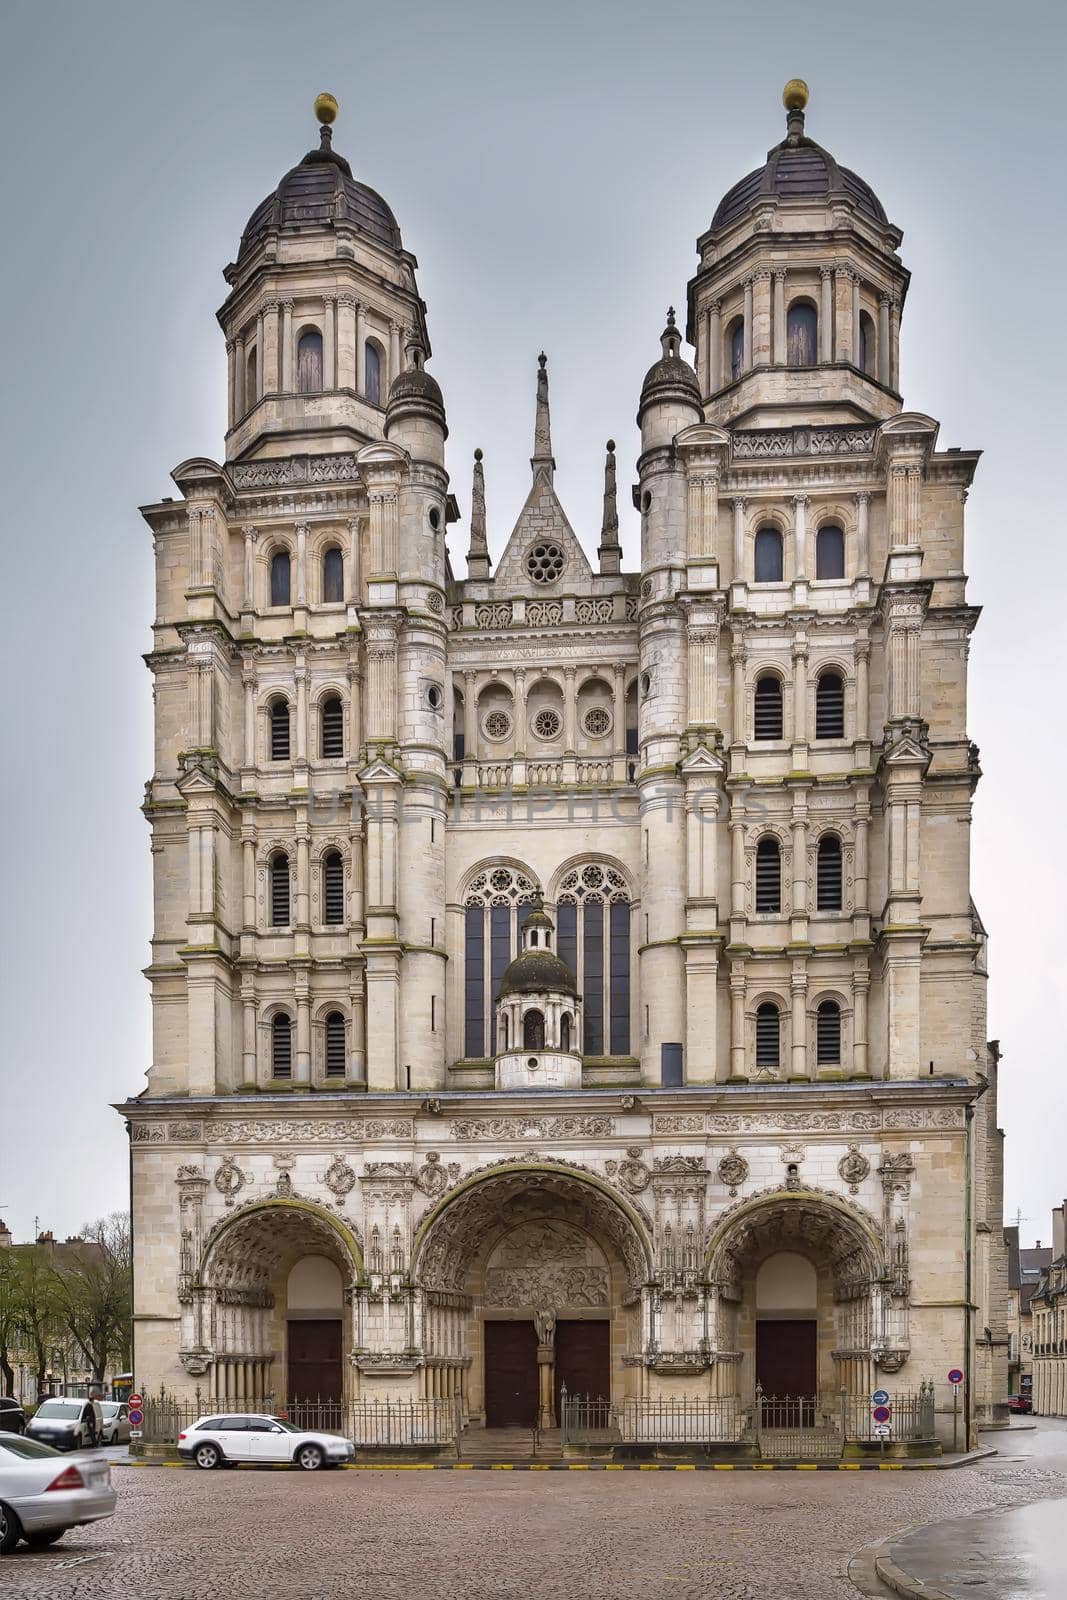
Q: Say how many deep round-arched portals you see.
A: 3